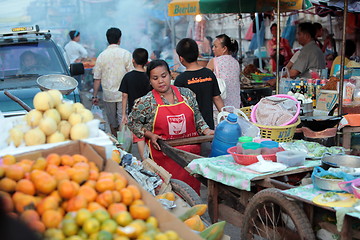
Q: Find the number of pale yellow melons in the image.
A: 14